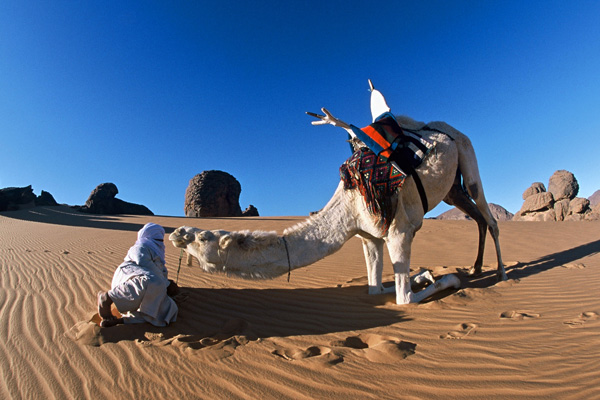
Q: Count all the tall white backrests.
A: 1